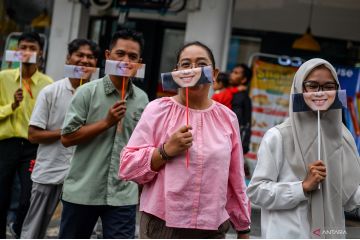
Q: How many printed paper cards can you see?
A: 5